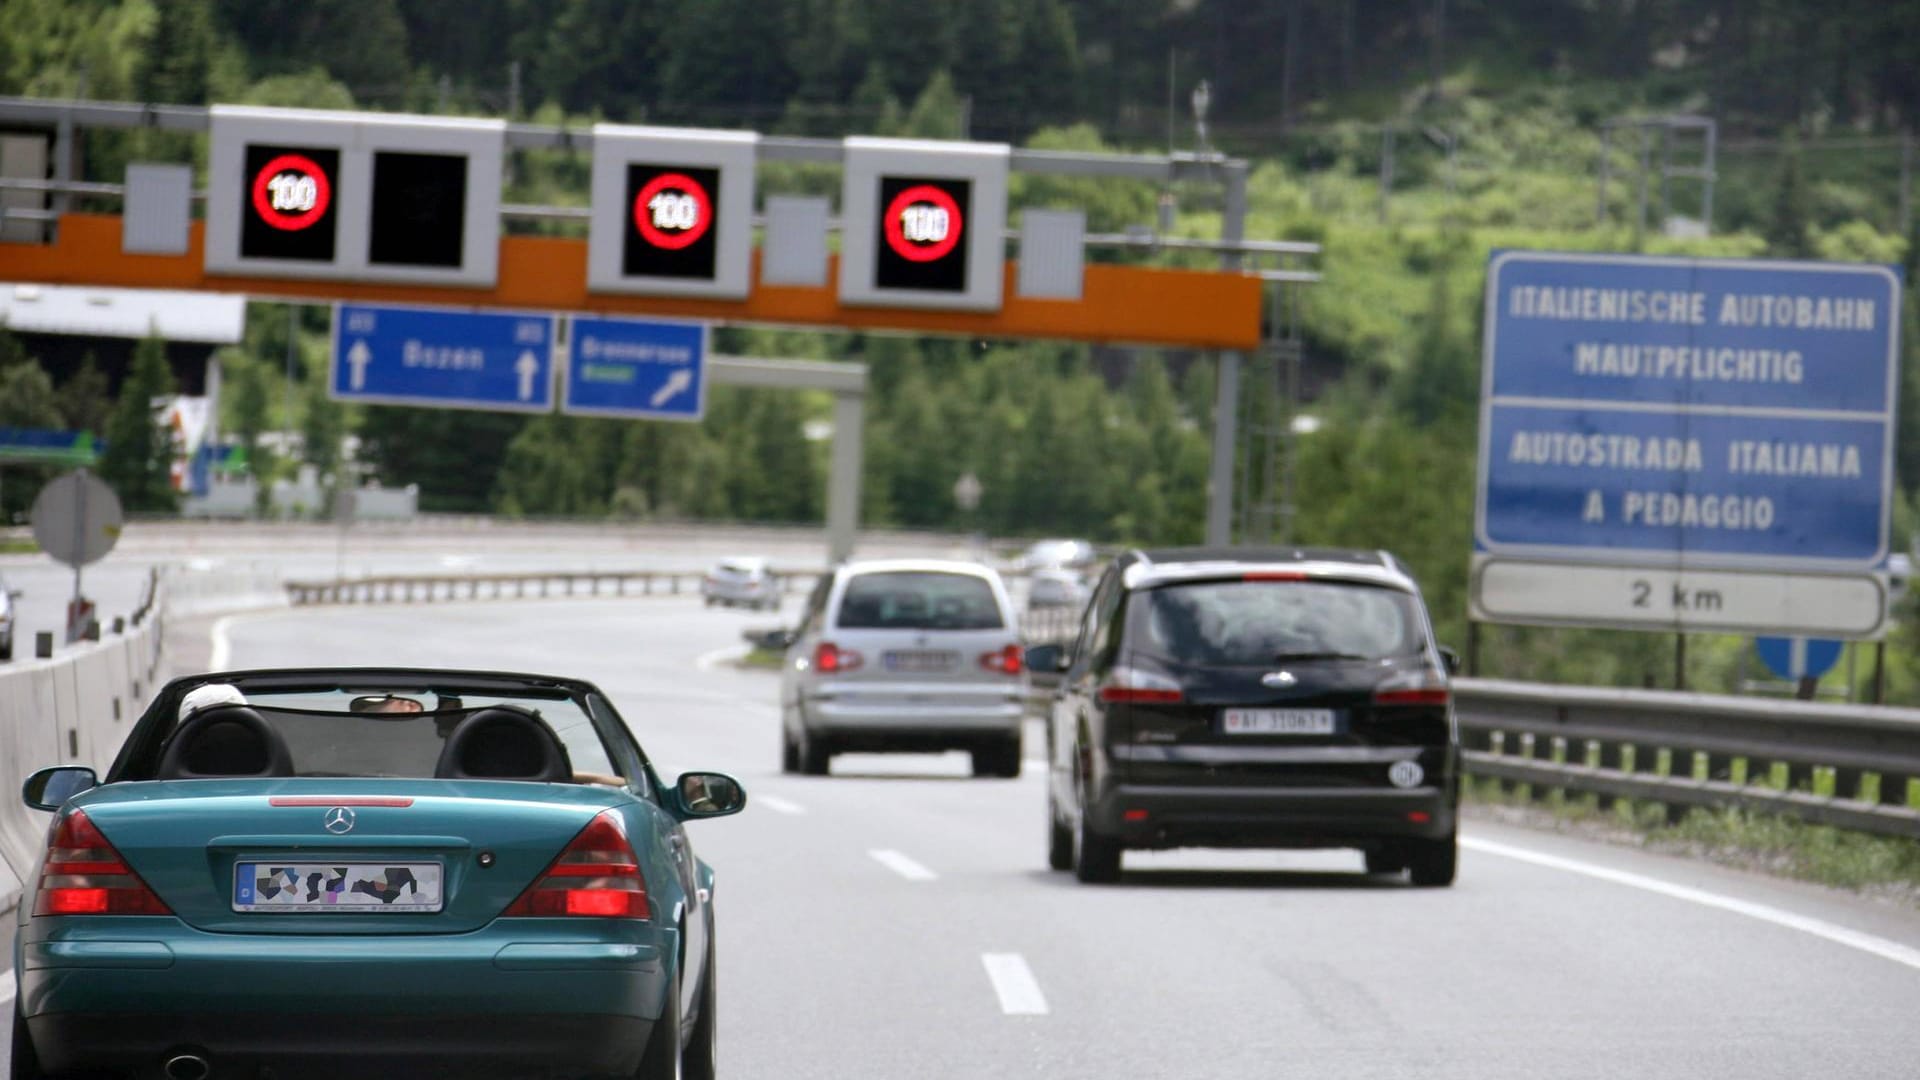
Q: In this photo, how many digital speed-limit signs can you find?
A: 3